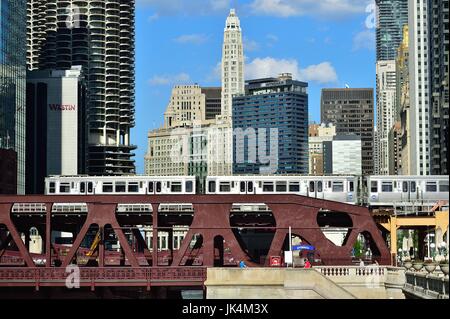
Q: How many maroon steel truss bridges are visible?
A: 1